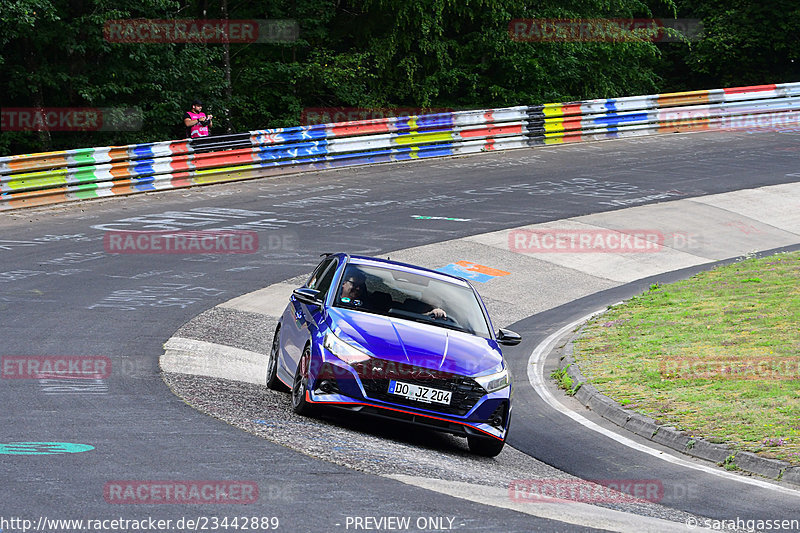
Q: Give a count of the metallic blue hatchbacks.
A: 1